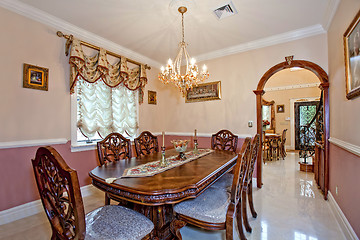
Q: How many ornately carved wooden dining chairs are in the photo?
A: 6